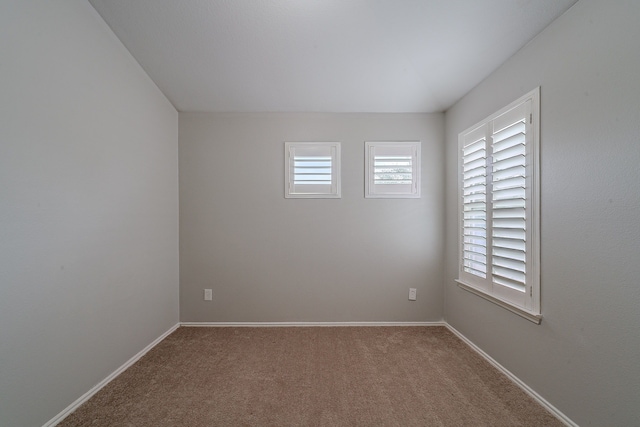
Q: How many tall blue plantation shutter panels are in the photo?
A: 0